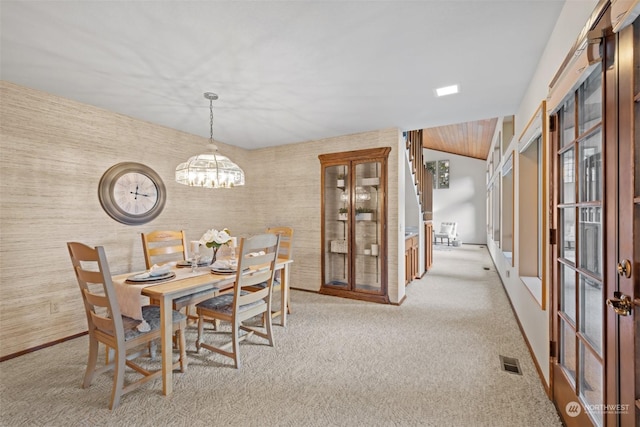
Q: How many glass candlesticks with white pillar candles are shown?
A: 2